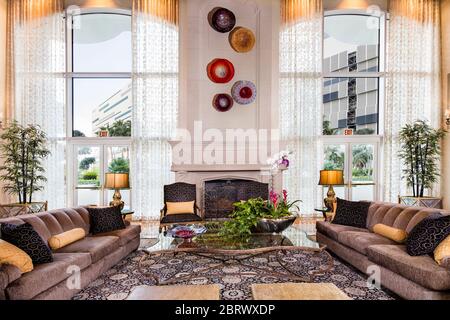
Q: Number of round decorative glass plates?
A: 5